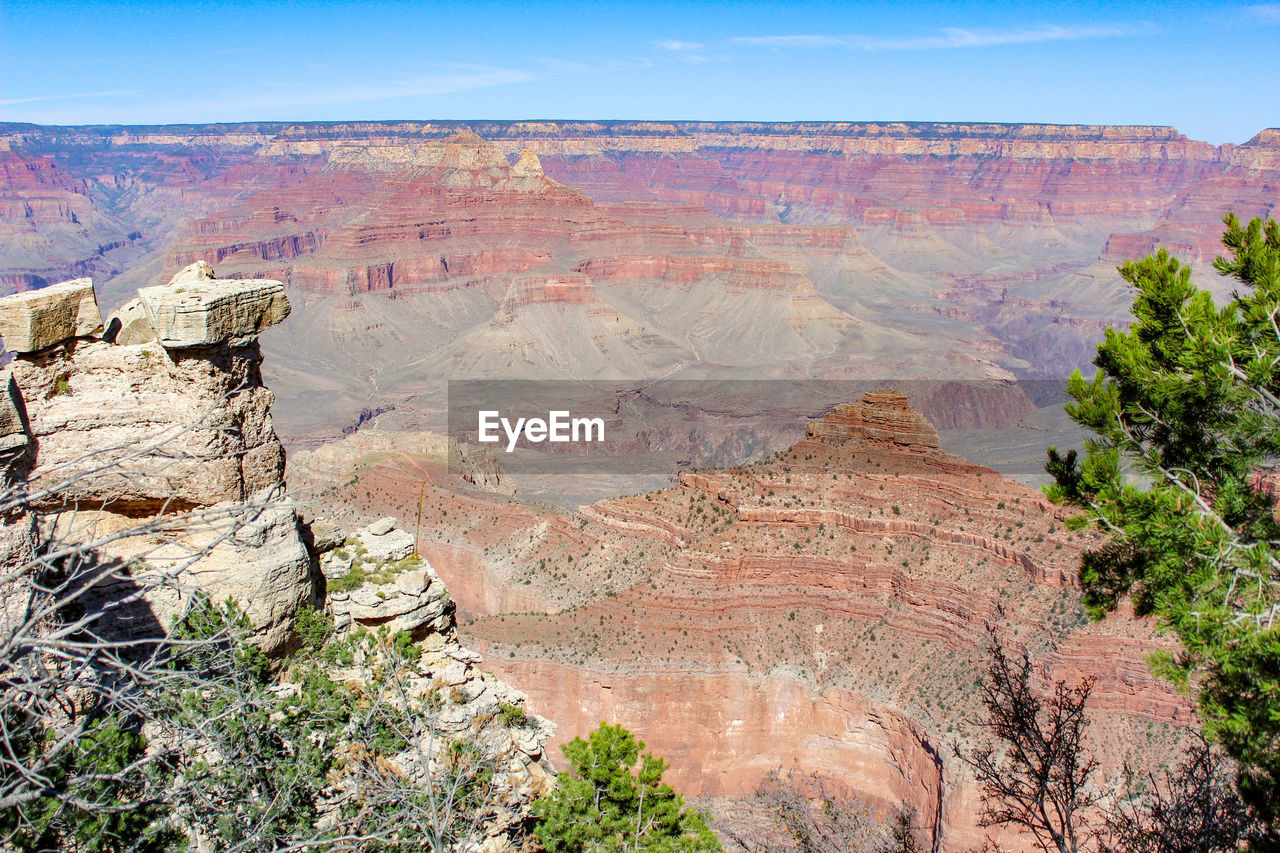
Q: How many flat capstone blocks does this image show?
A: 2